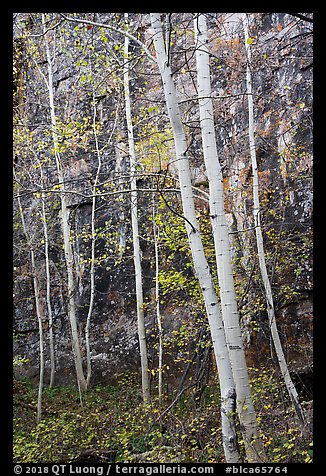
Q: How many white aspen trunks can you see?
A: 9